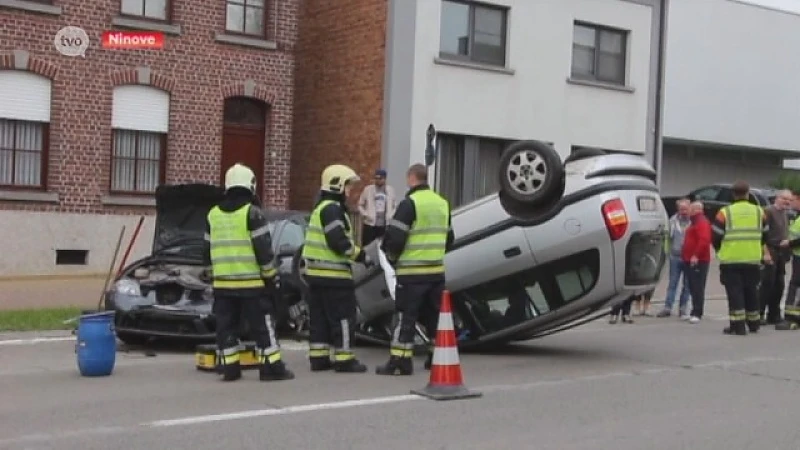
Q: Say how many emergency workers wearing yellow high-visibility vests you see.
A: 5